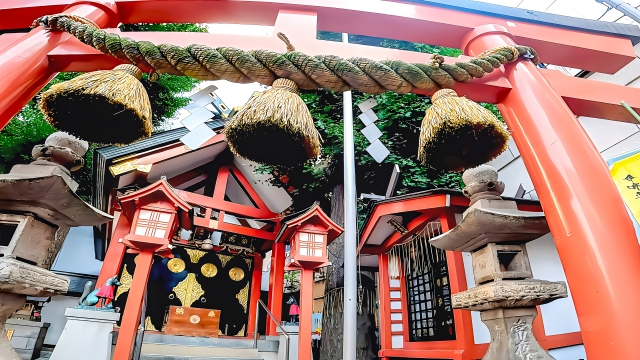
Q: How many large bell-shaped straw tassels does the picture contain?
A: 3